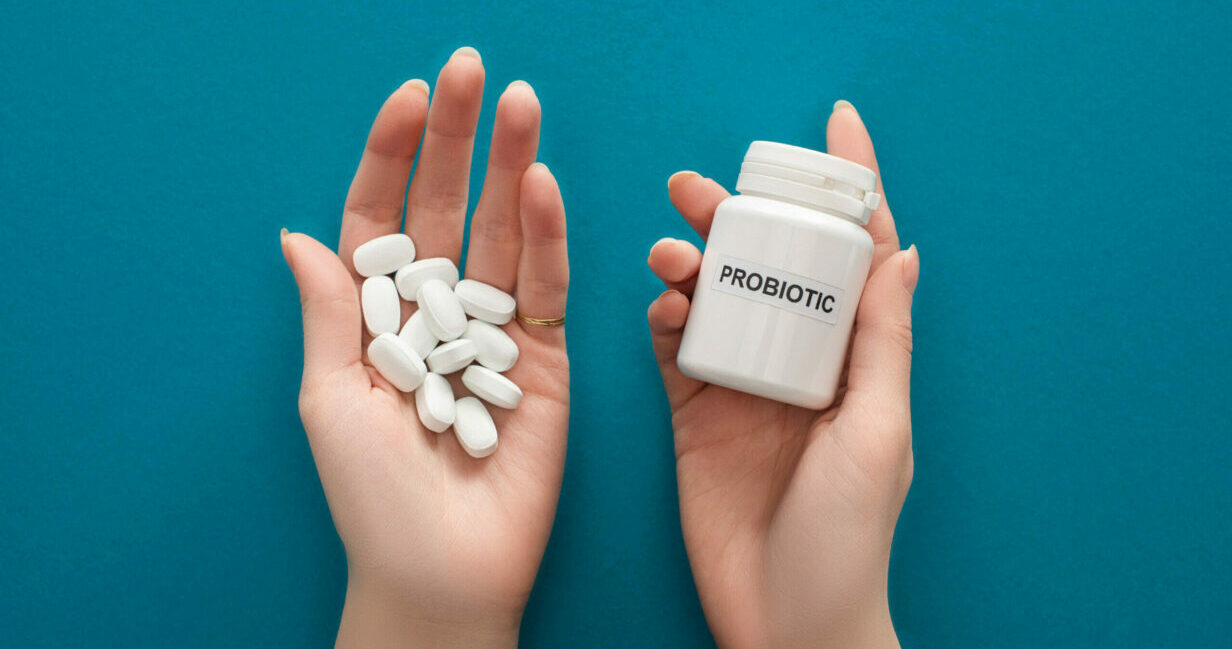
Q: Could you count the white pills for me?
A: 12